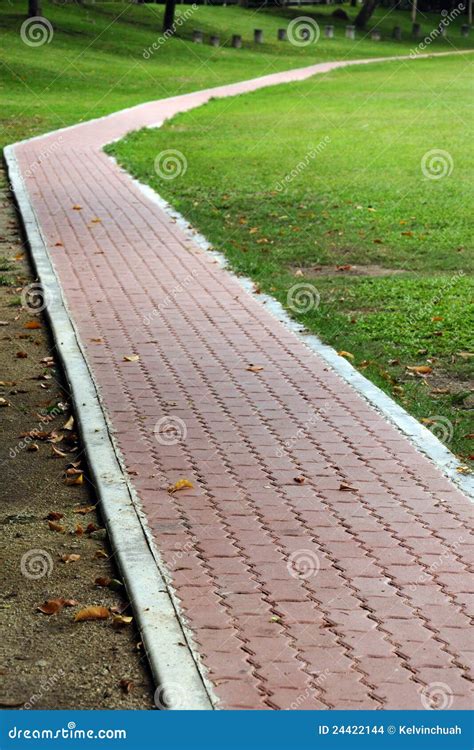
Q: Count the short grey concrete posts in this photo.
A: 13